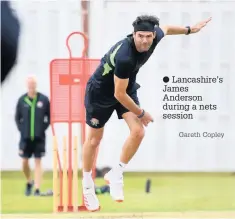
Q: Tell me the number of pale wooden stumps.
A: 3